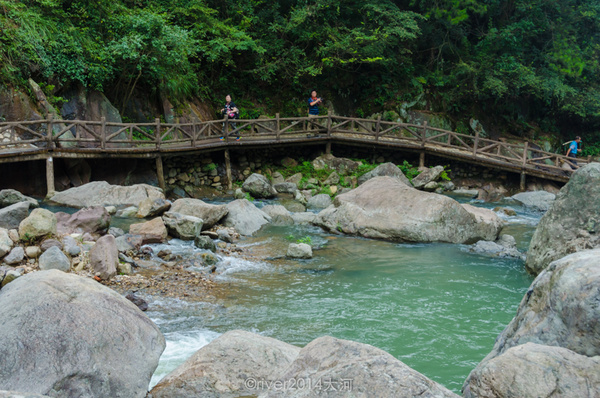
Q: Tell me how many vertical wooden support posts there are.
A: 6